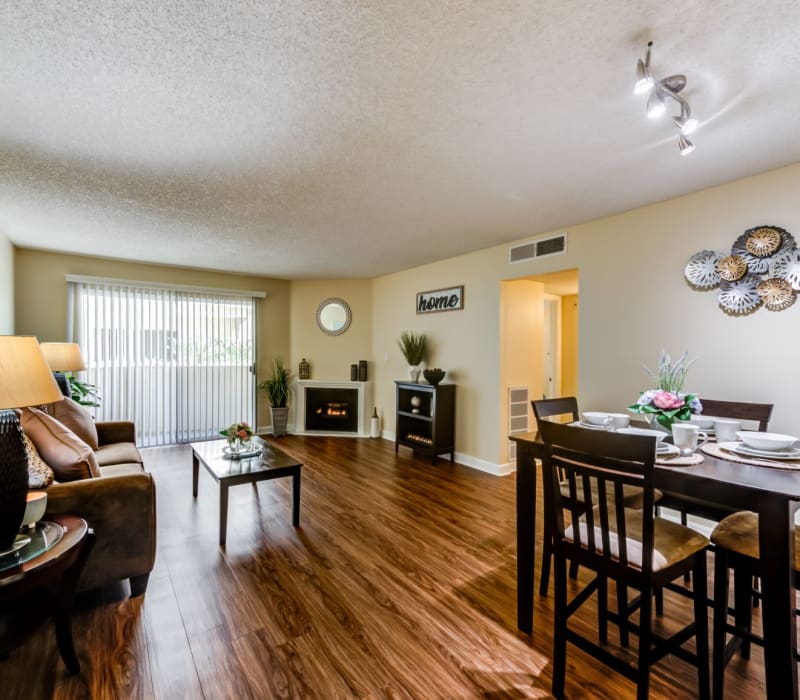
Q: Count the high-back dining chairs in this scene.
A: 4